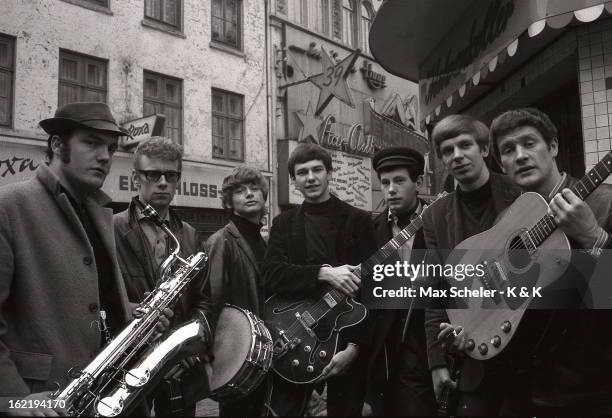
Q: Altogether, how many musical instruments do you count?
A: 4